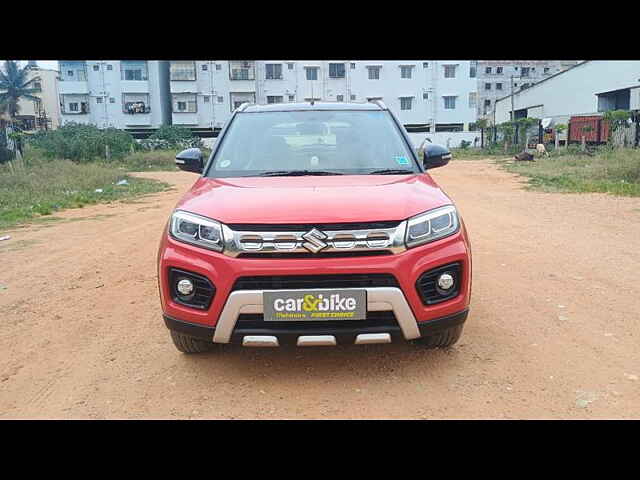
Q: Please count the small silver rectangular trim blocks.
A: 3